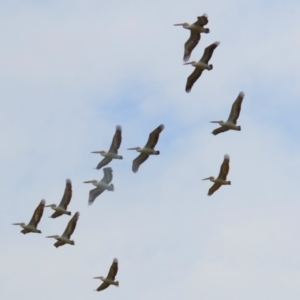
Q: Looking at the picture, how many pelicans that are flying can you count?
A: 11